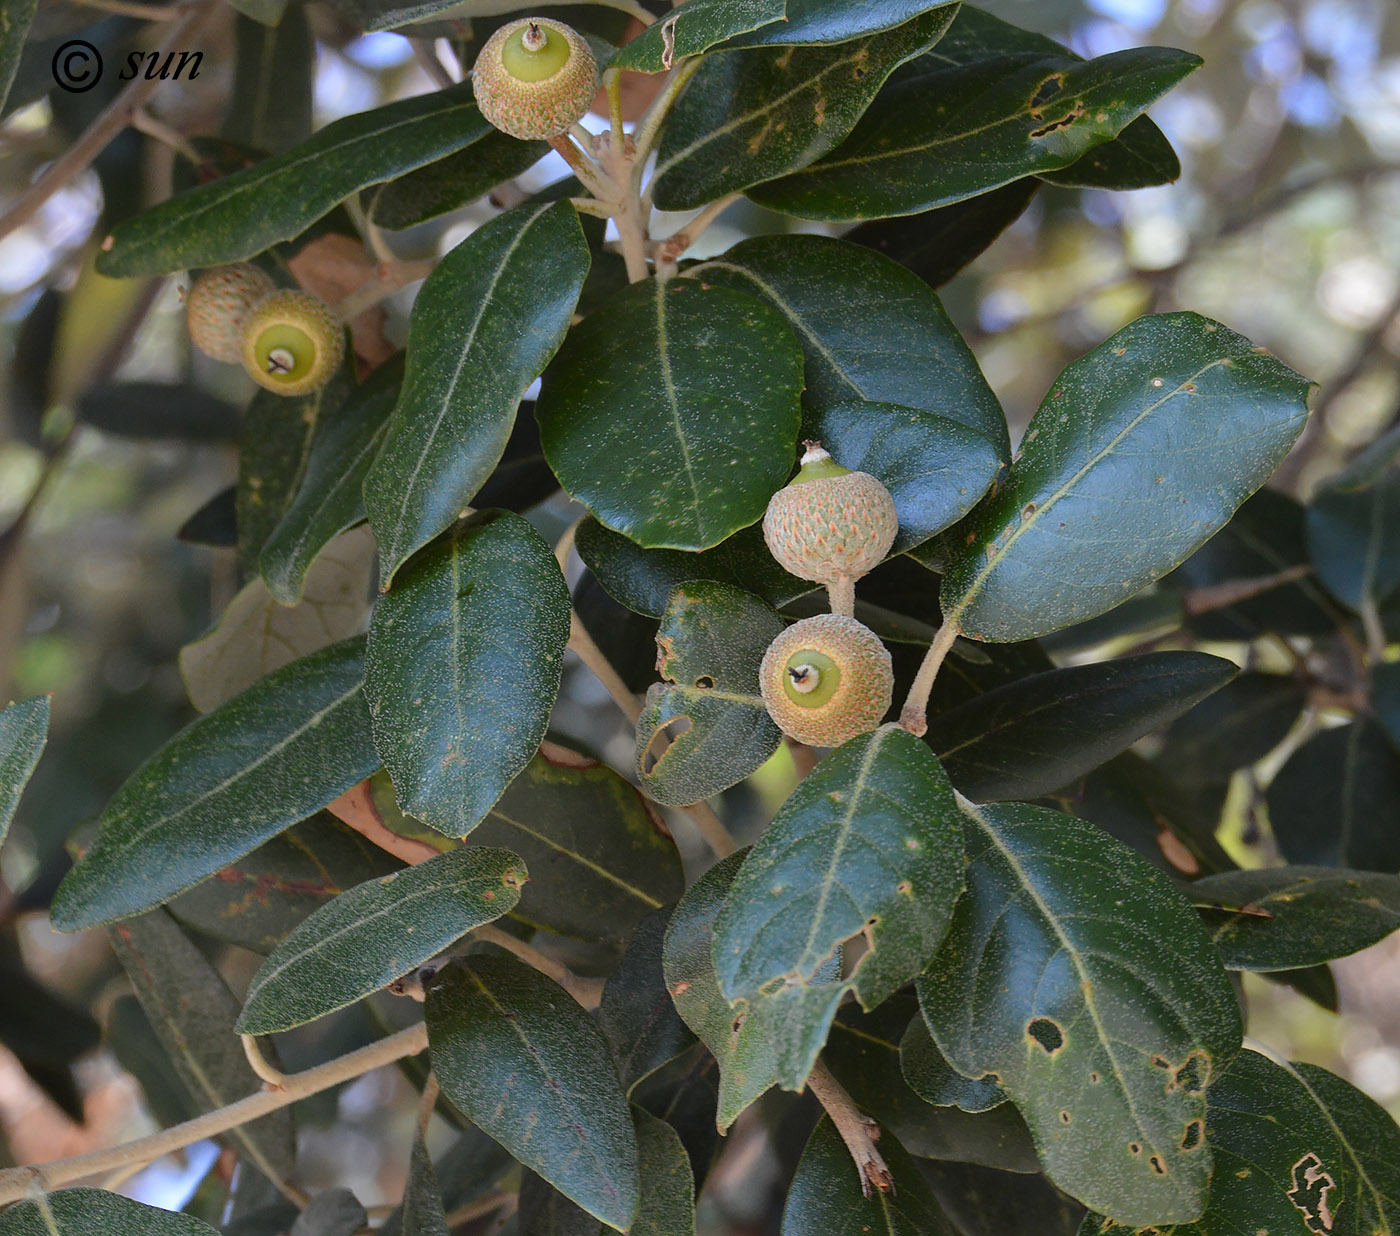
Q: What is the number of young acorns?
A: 5